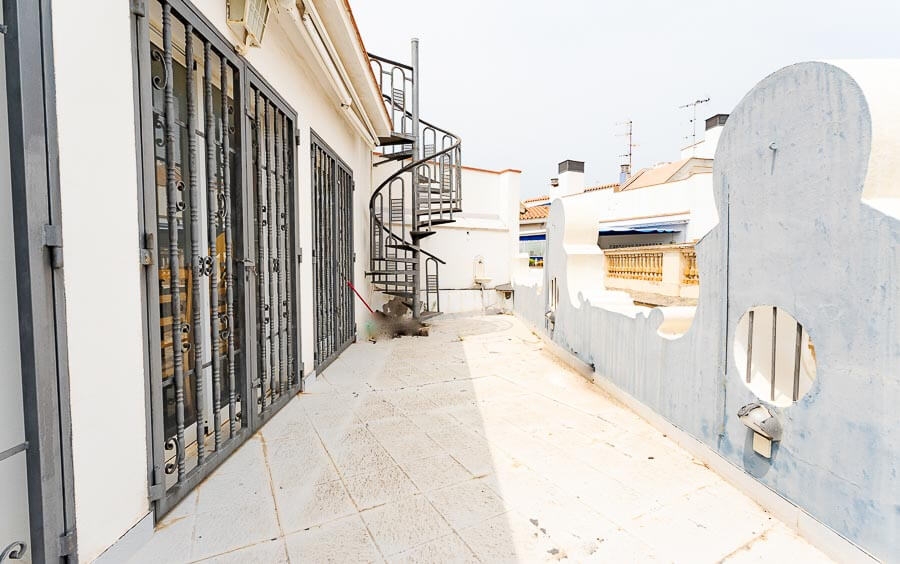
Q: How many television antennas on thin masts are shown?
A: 2